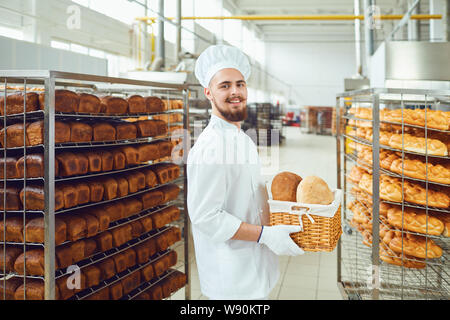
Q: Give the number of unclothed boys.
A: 0